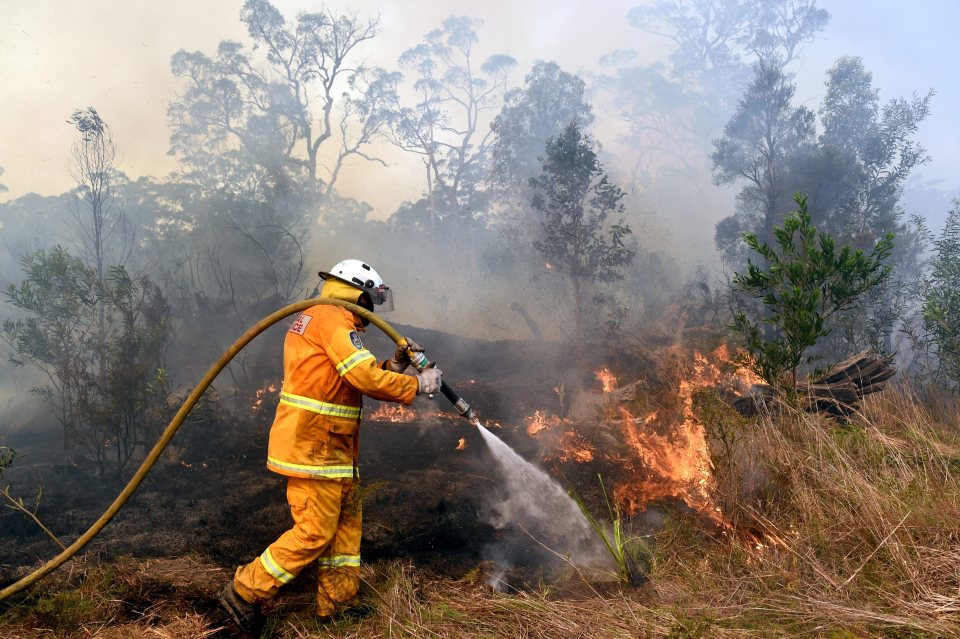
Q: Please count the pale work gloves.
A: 2